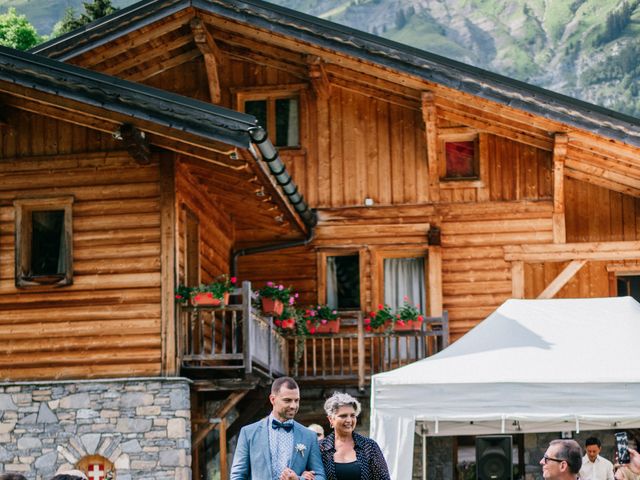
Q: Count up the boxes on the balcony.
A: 6